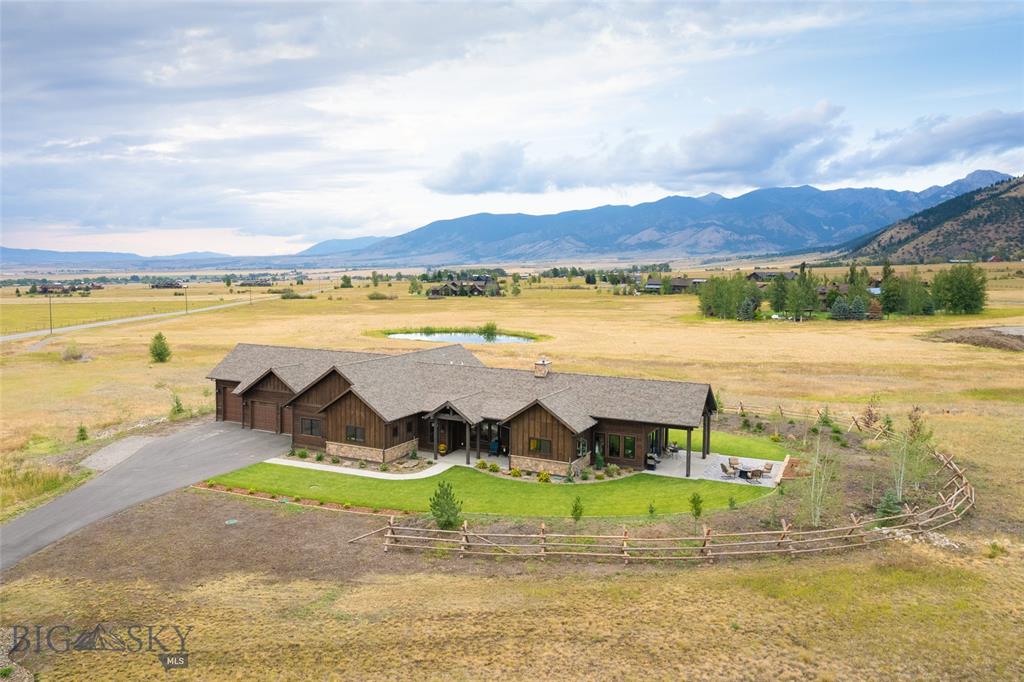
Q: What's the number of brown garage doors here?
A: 3